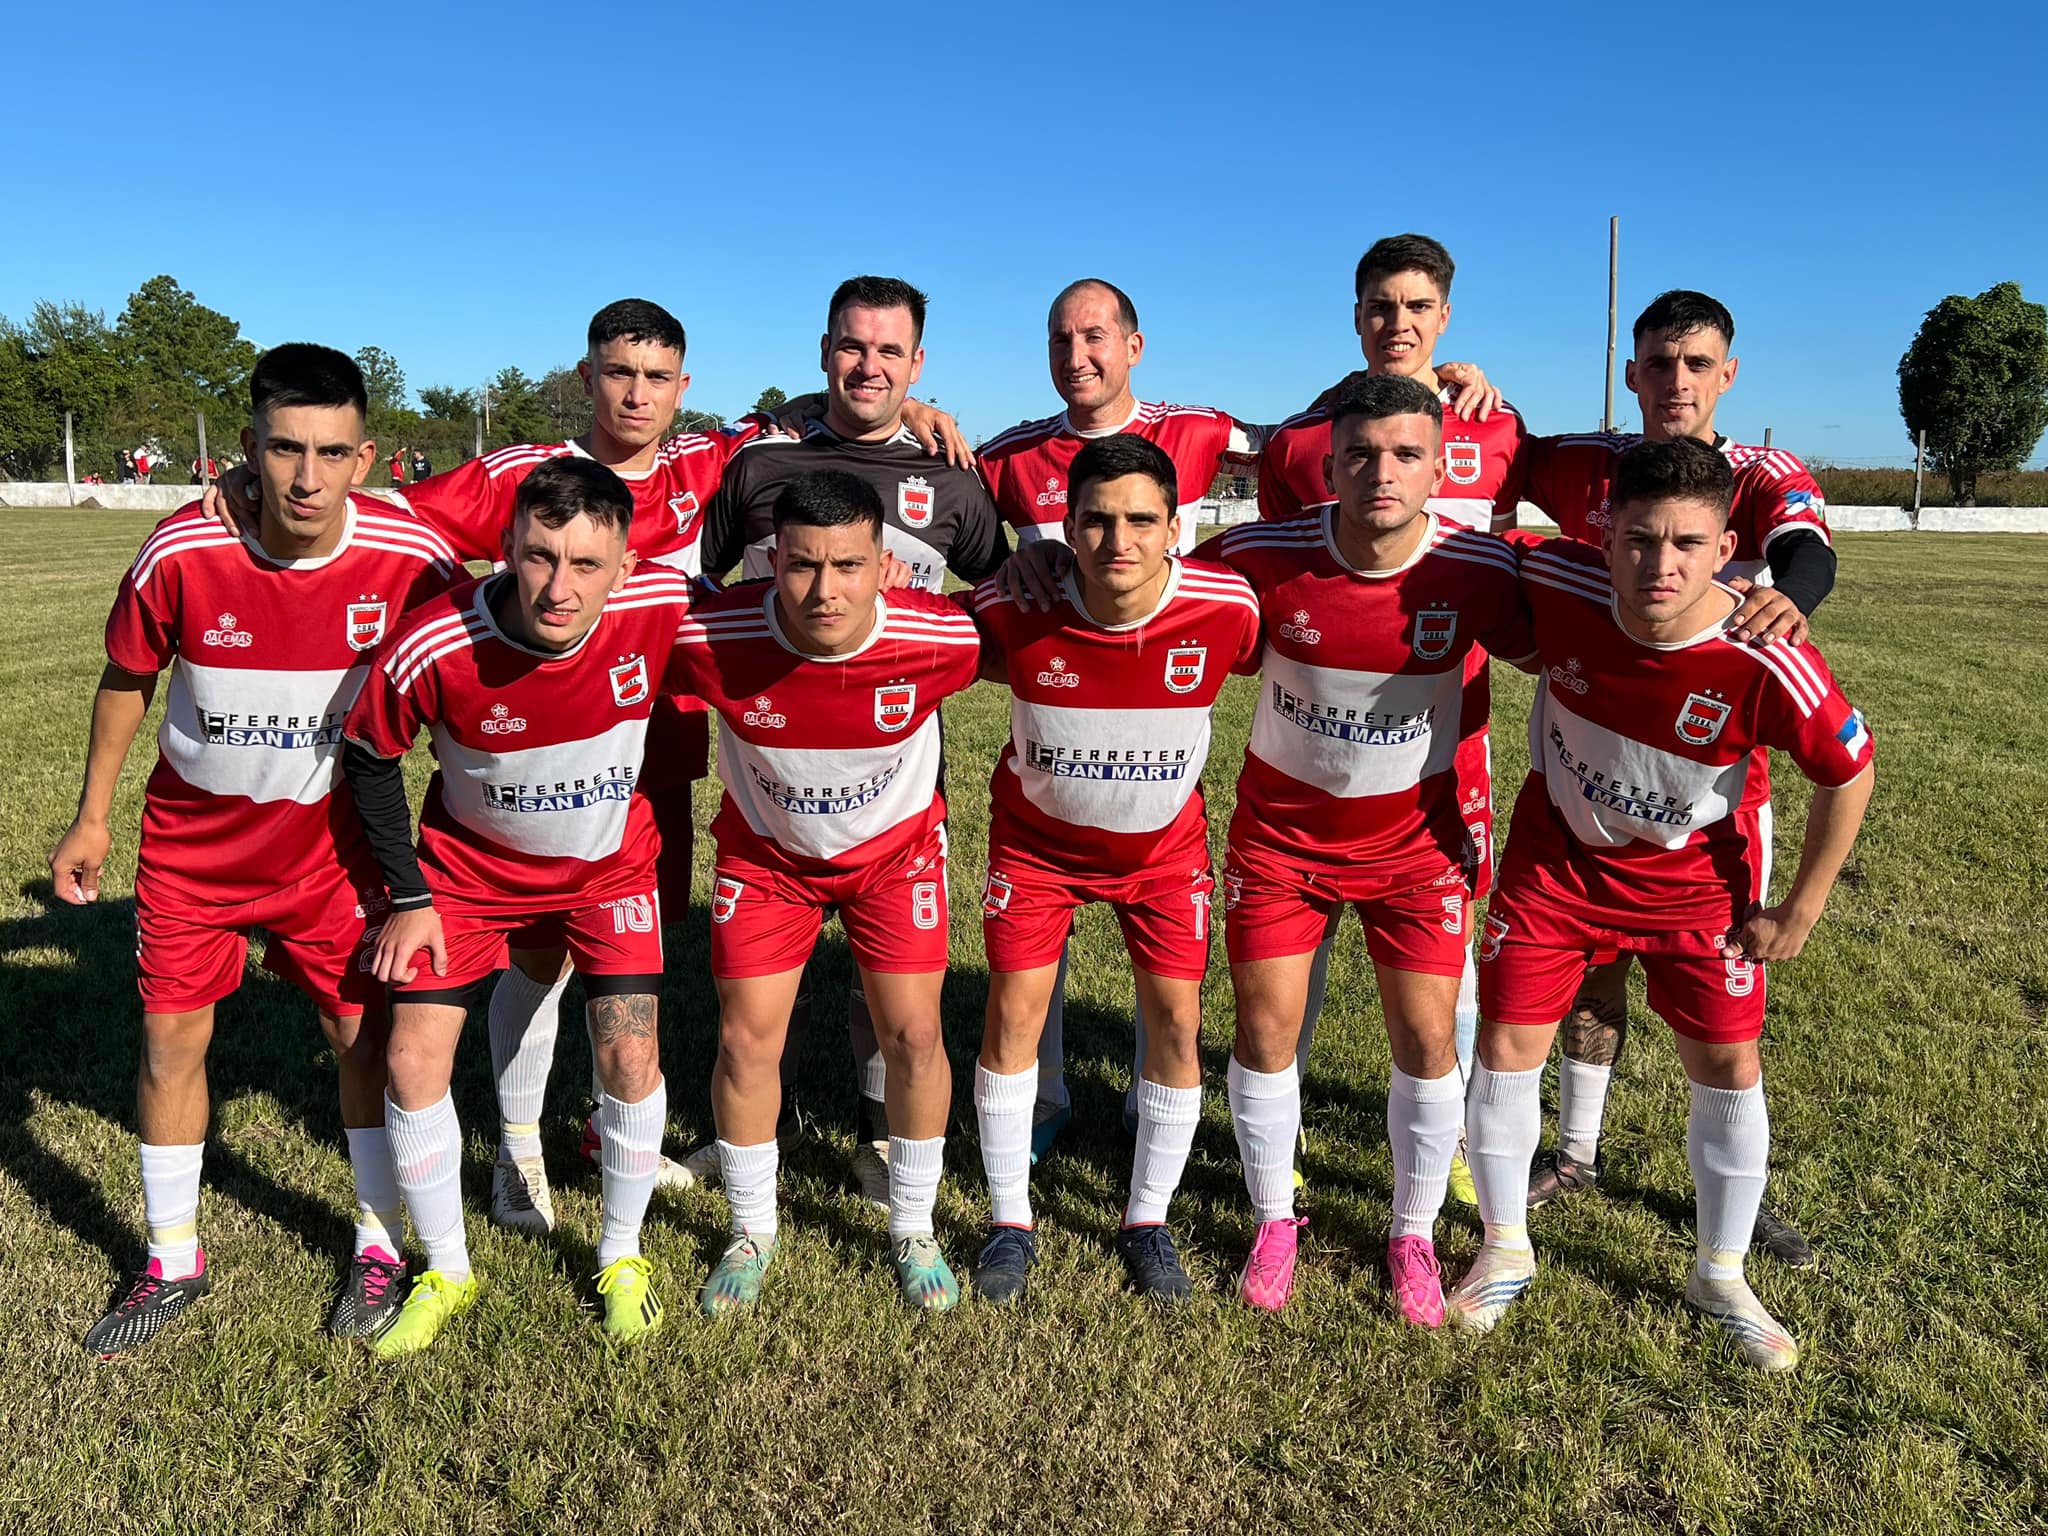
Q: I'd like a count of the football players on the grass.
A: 11